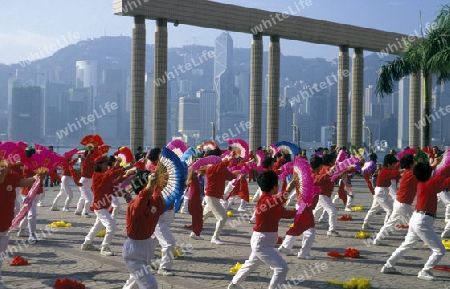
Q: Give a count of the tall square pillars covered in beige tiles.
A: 8